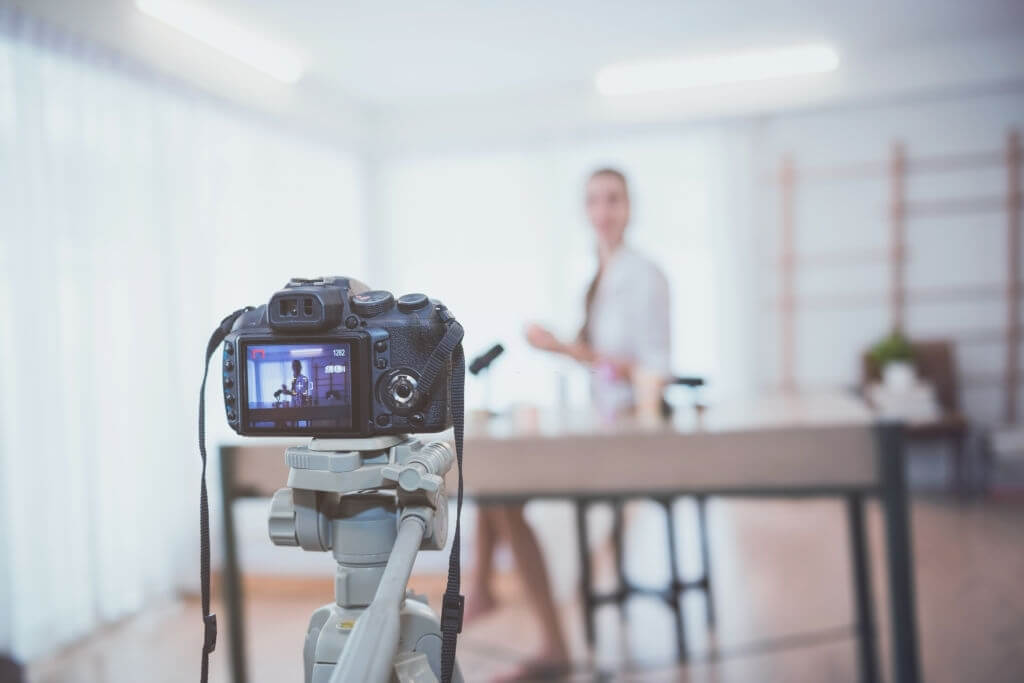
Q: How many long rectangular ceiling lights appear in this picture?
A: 2